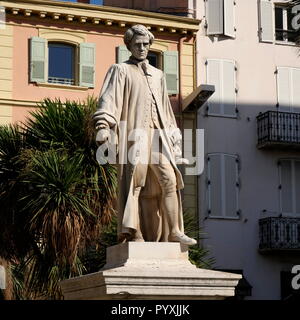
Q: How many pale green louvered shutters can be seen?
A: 4